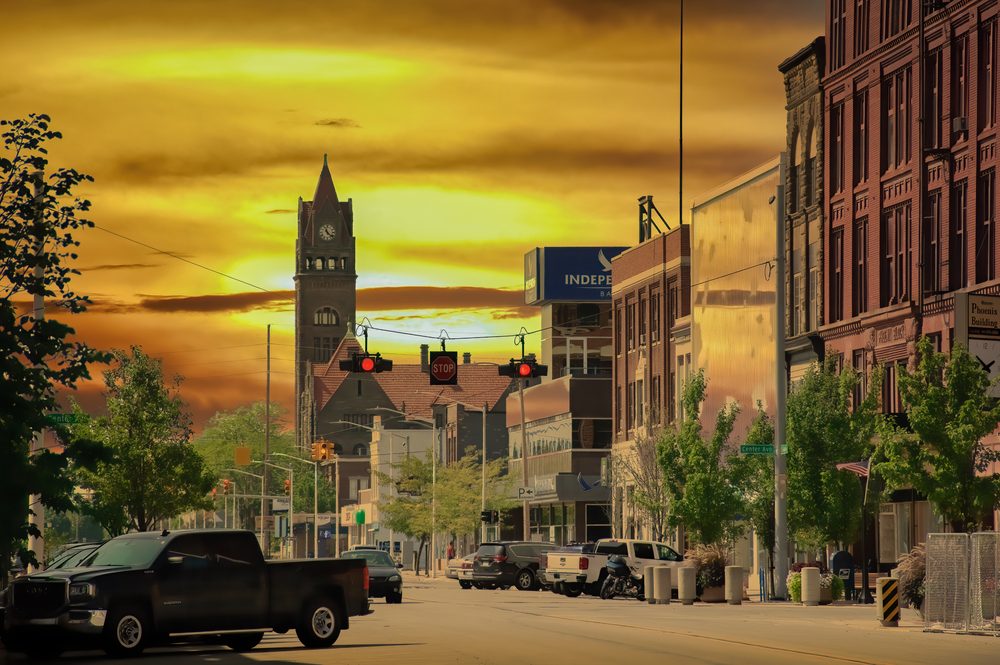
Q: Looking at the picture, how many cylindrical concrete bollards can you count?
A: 6